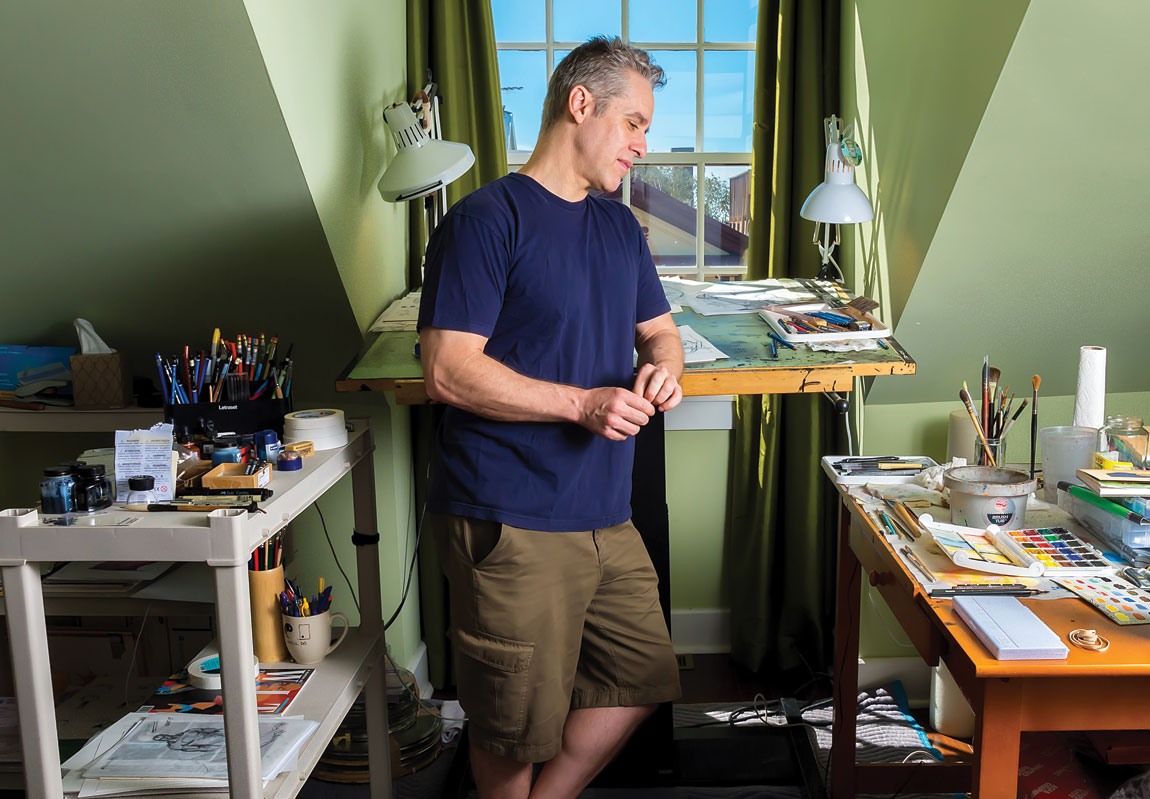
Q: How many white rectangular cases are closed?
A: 1